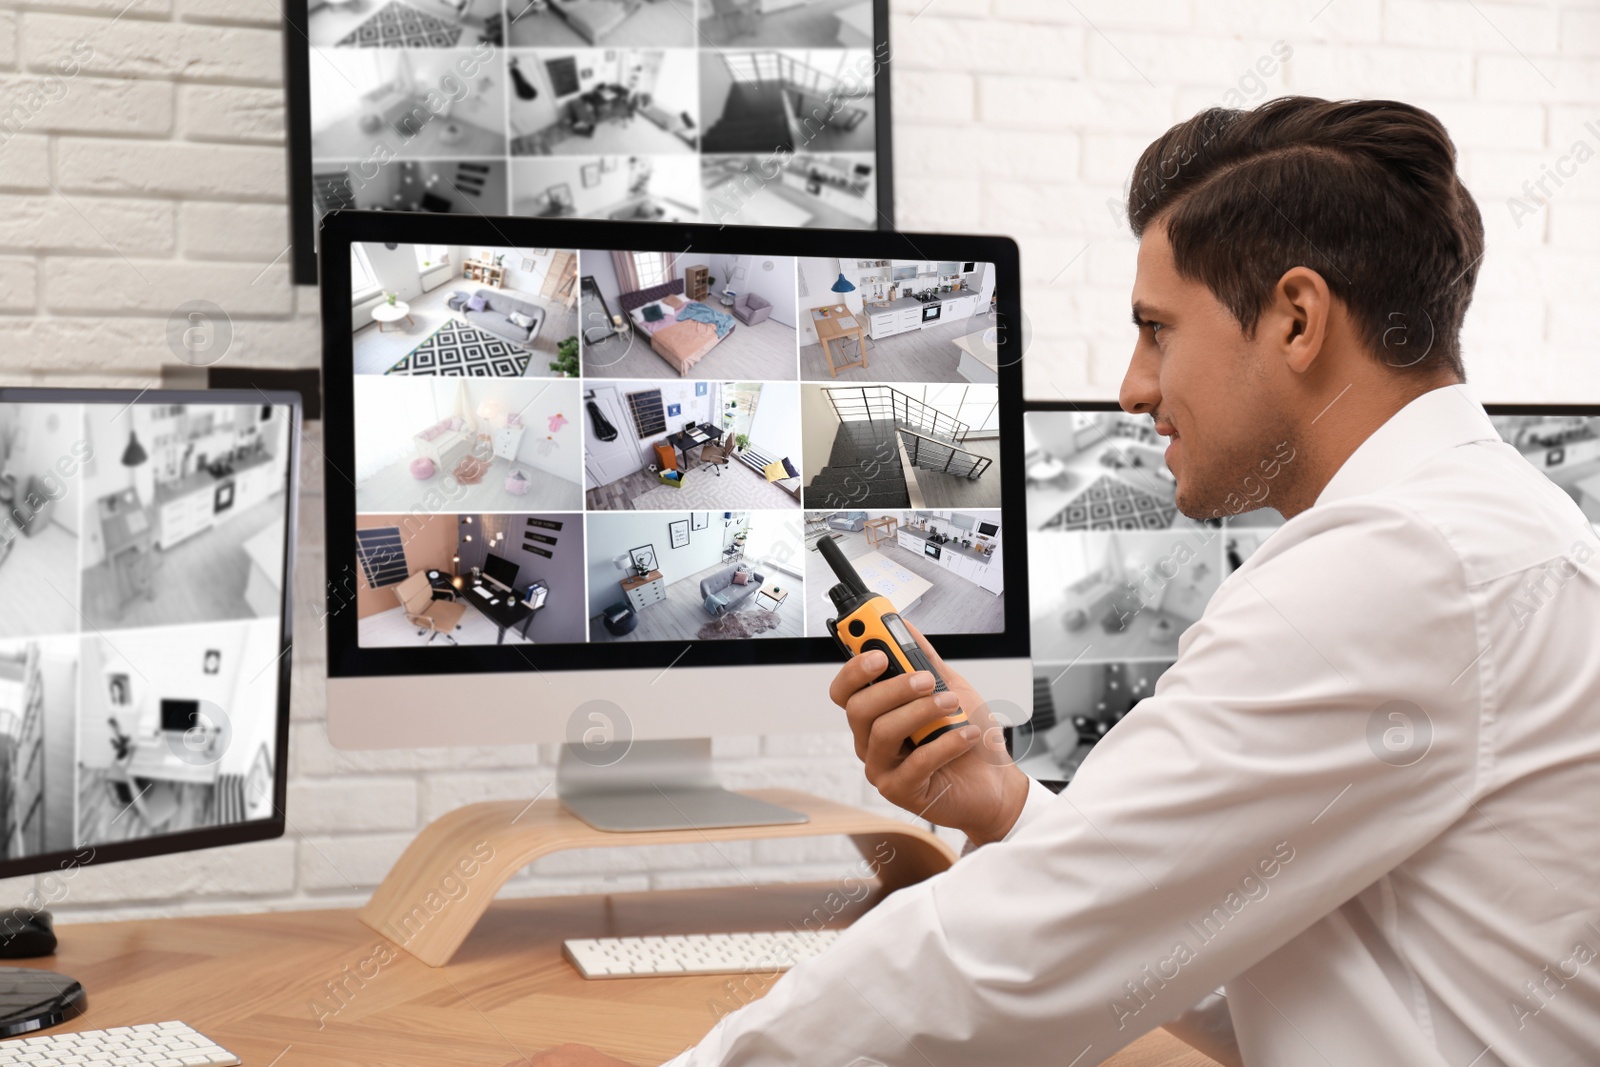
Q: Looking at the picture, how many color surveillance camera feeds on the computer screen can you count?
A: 9